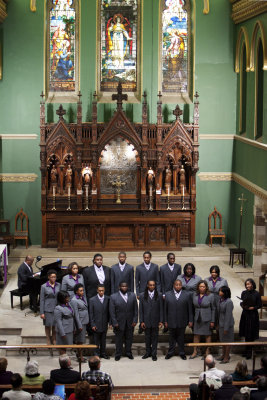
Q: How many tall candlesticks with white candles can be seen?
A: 6